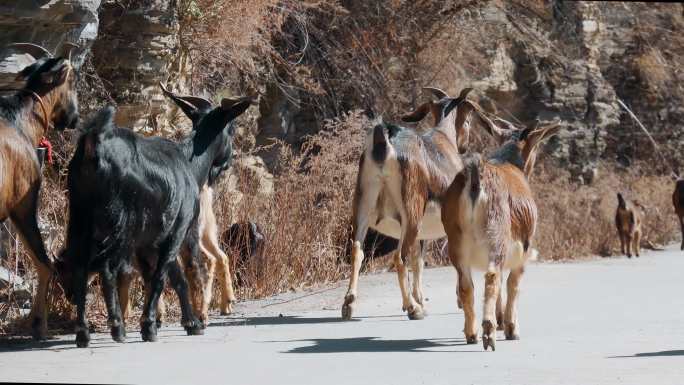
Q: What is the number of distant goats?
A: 2